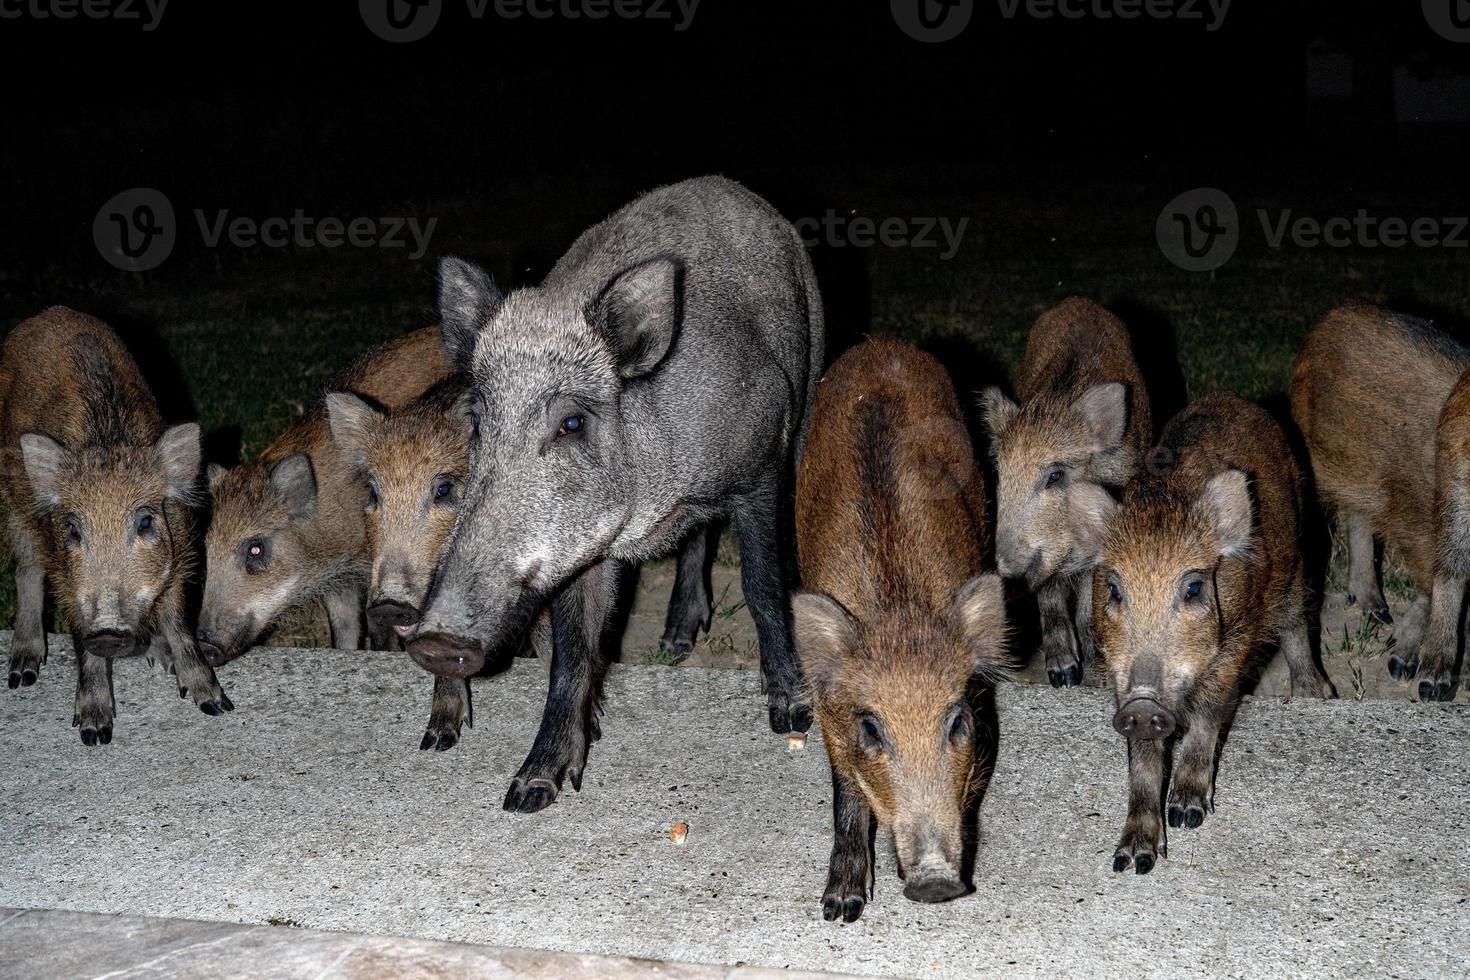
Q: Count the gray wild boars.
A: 1